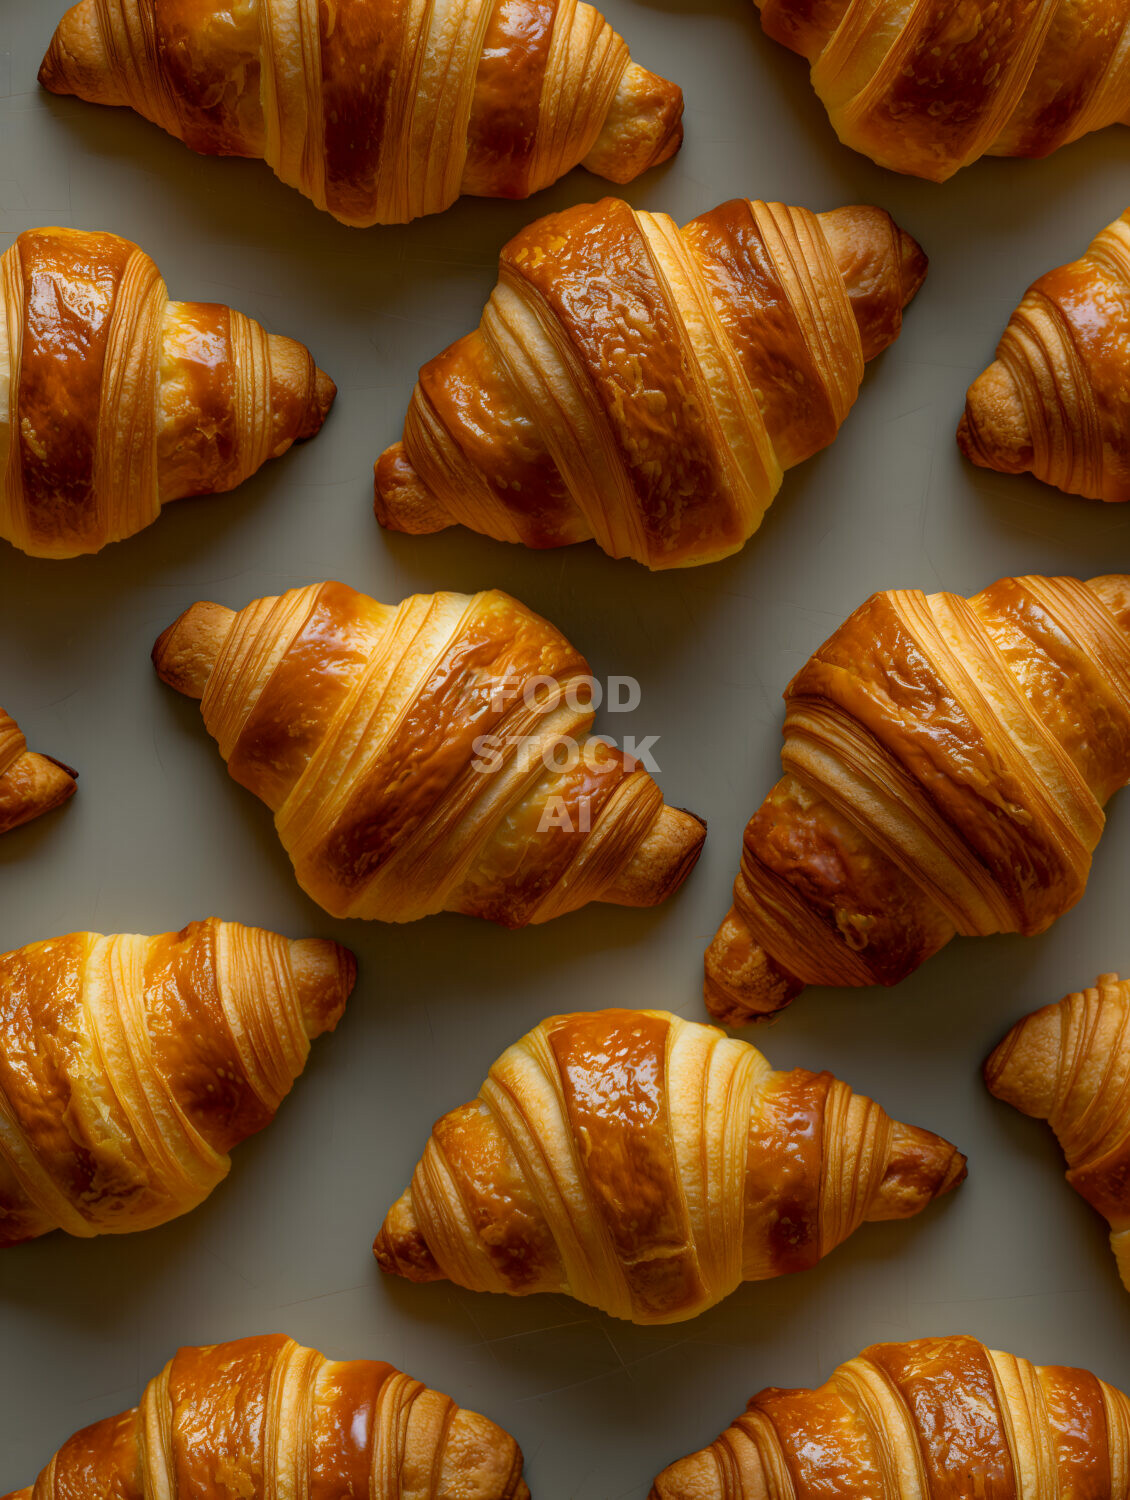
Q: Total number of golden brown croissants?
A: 13